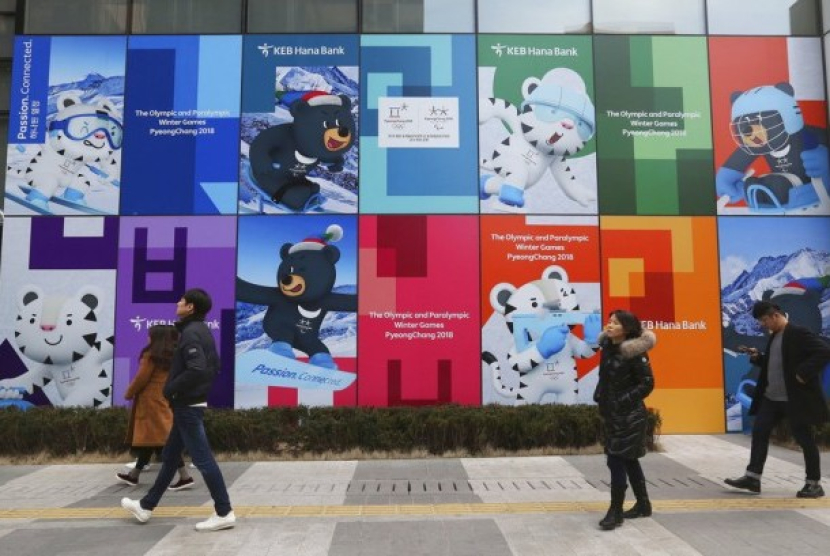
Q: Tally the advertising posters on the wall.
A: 14